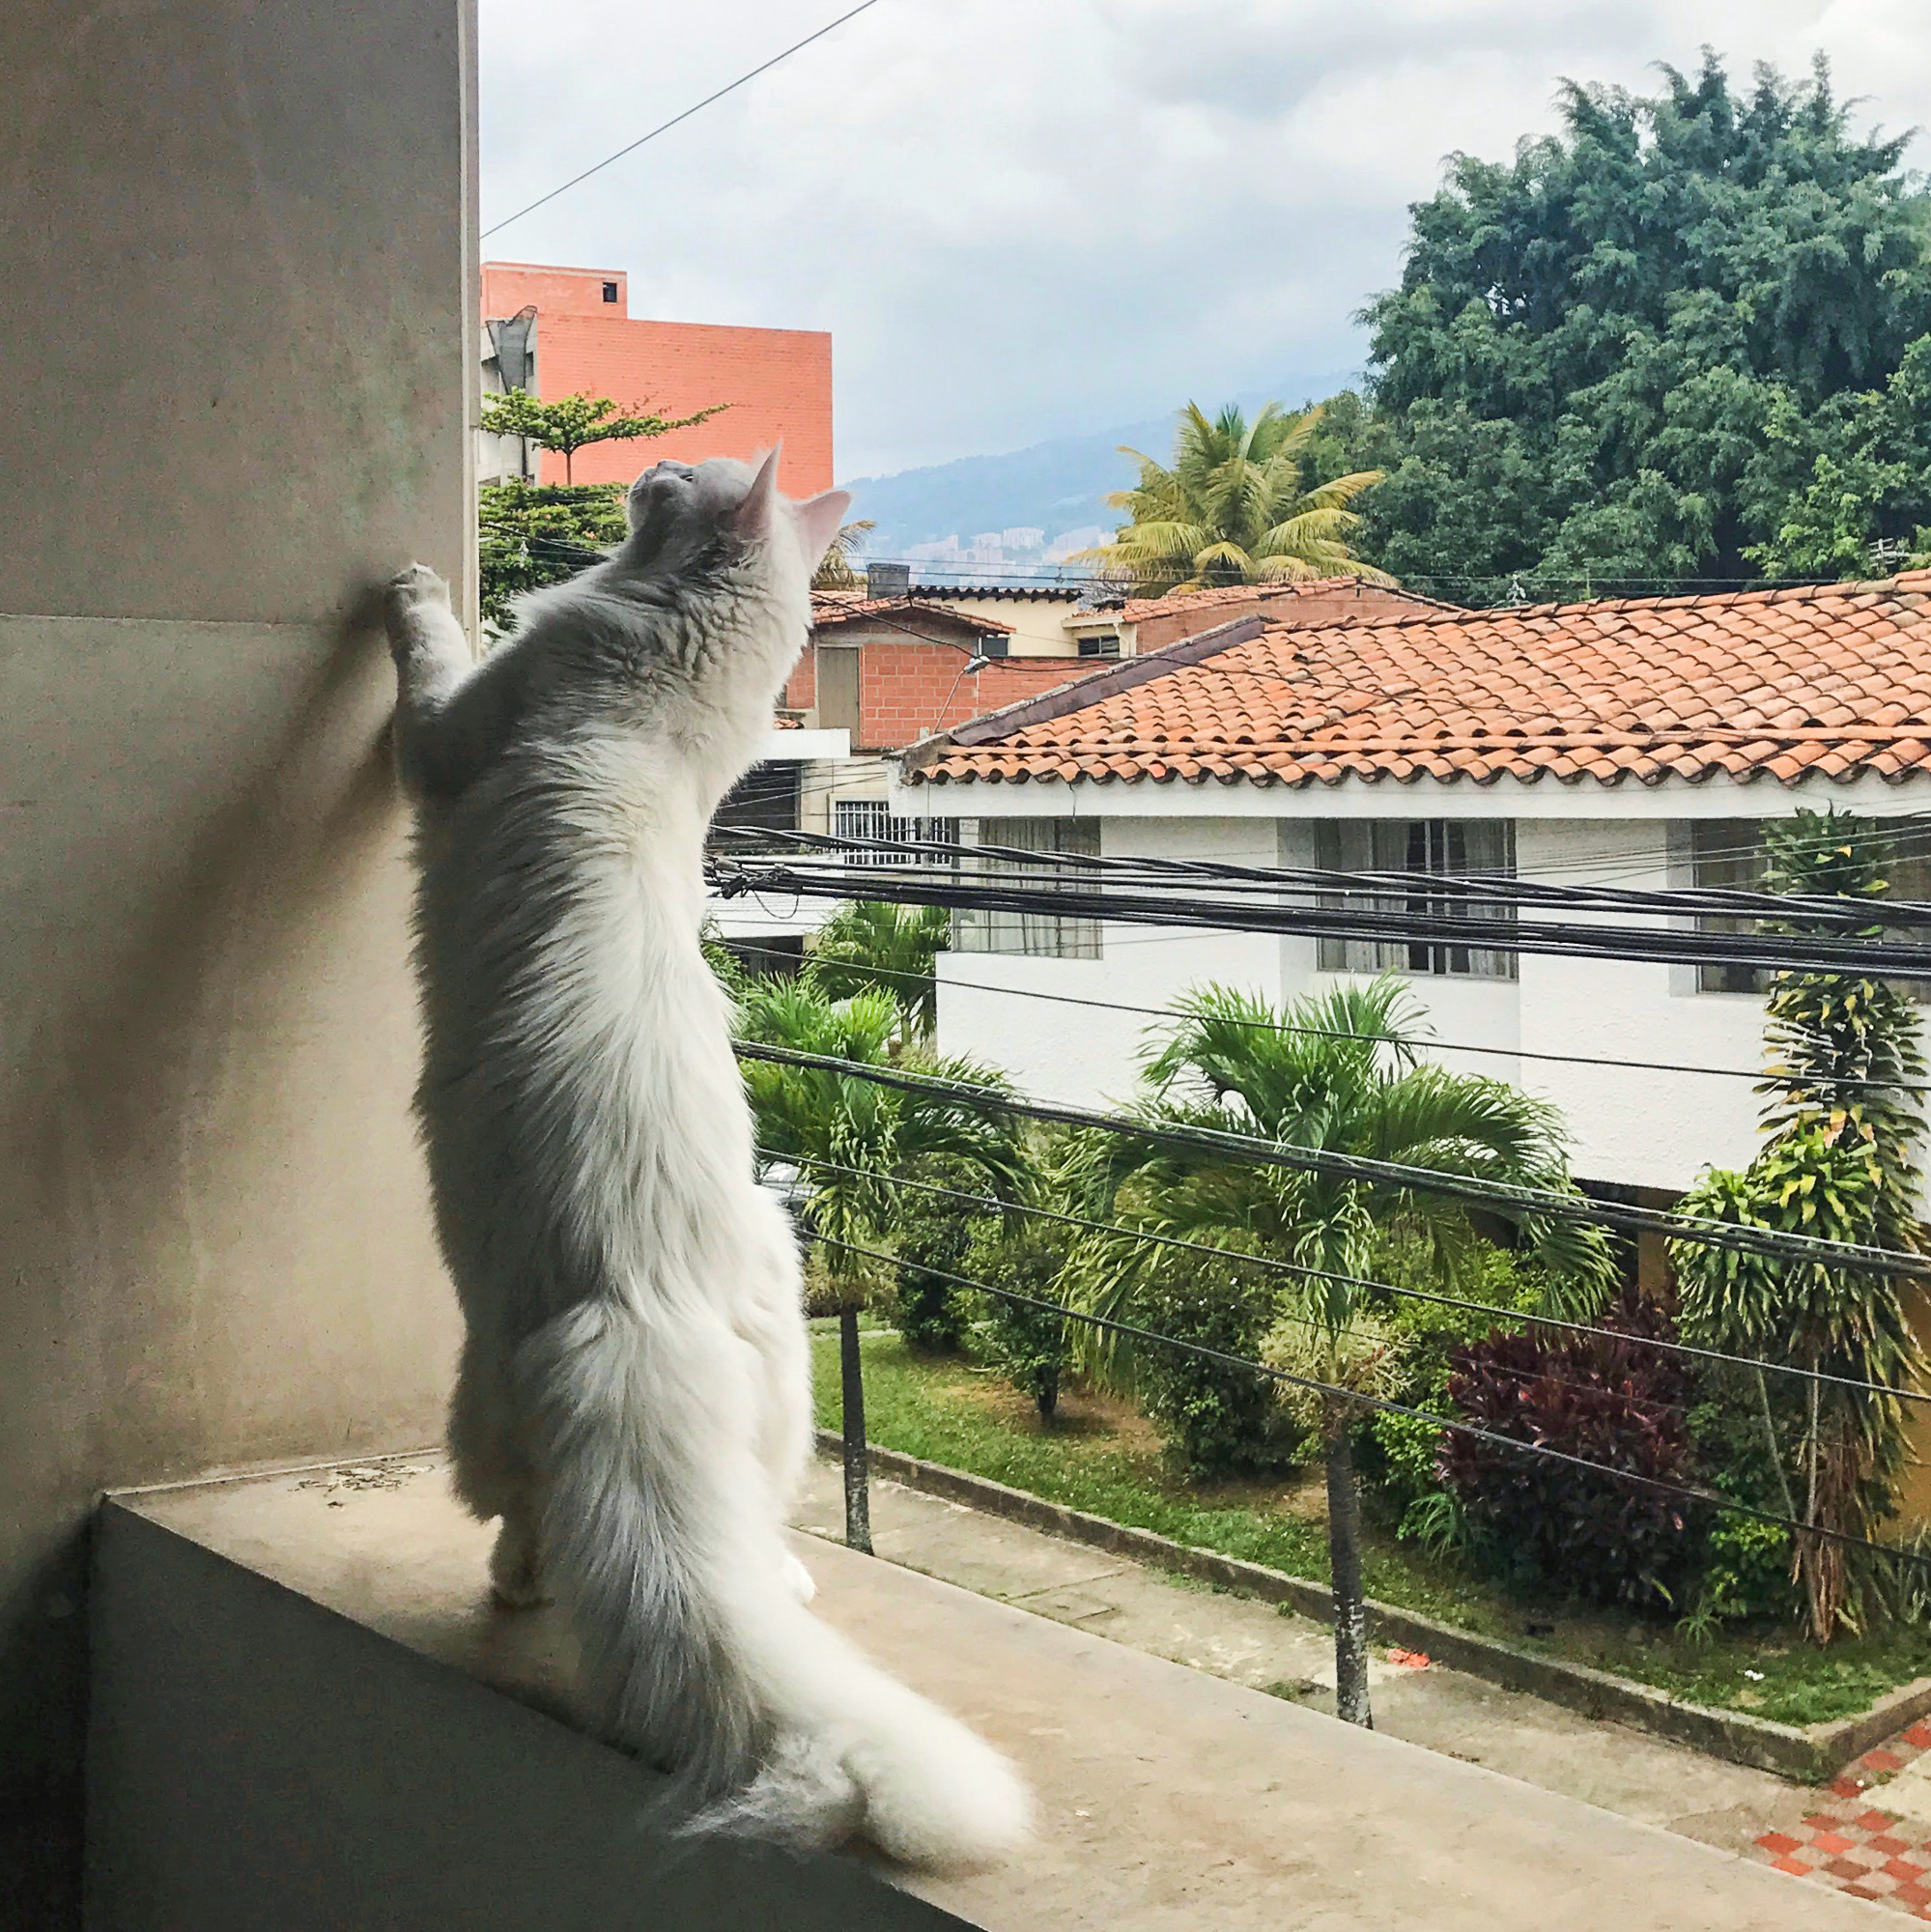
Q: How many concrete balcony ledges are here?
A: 1